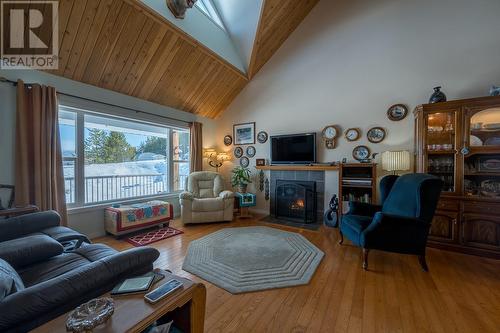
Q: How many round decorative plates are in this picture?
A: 8